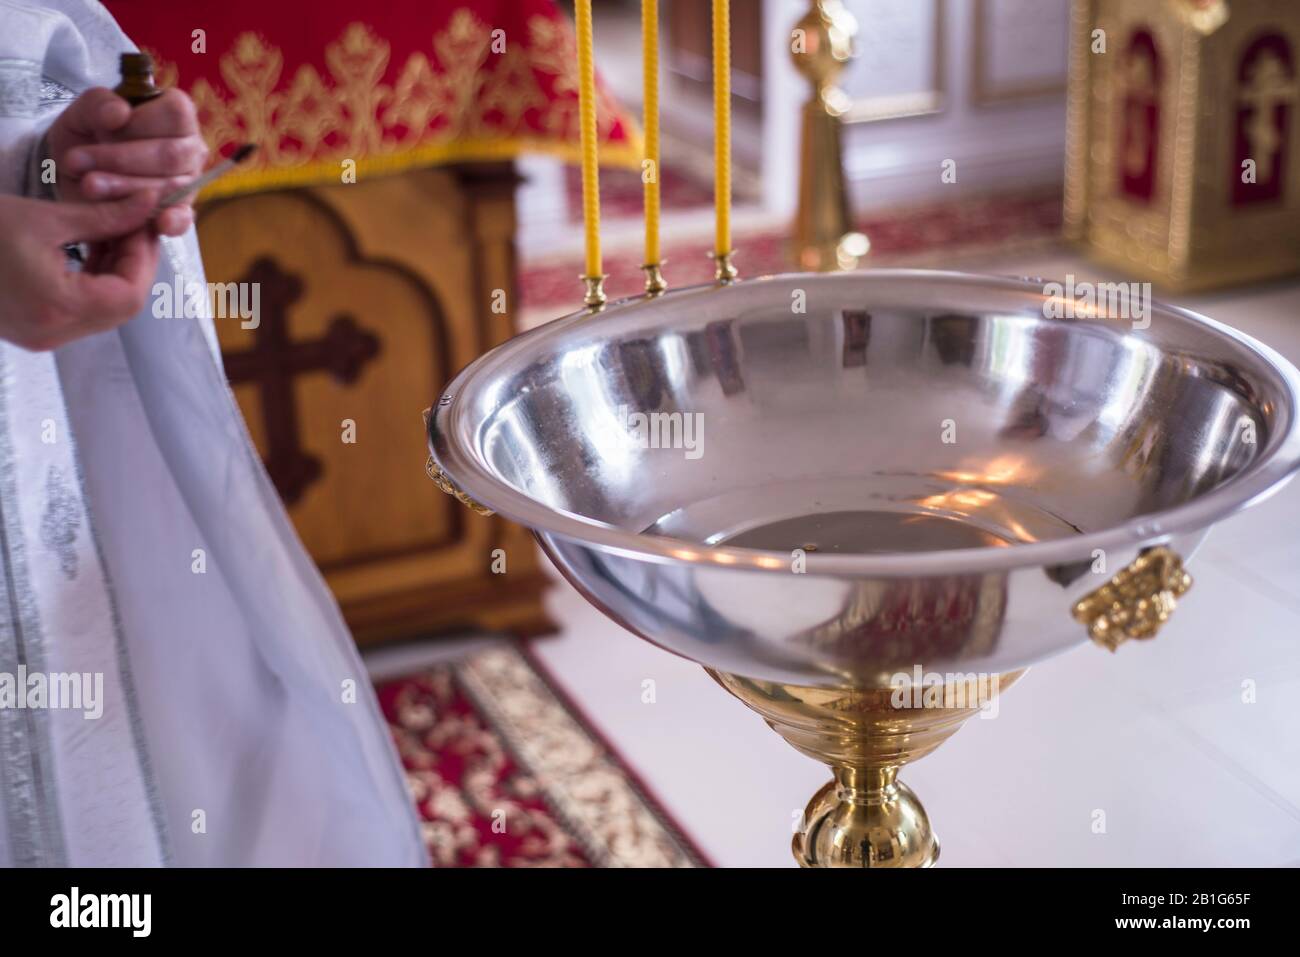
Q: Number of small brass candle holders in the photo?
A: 3